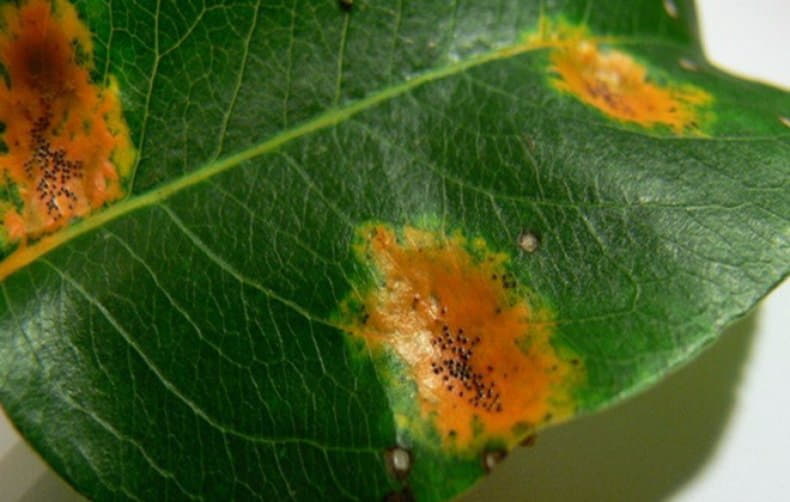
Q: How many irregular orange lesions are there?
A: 3